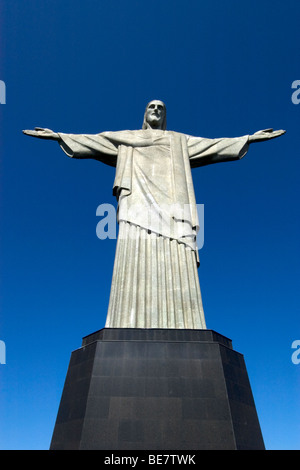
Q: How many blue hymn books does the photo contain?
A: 0